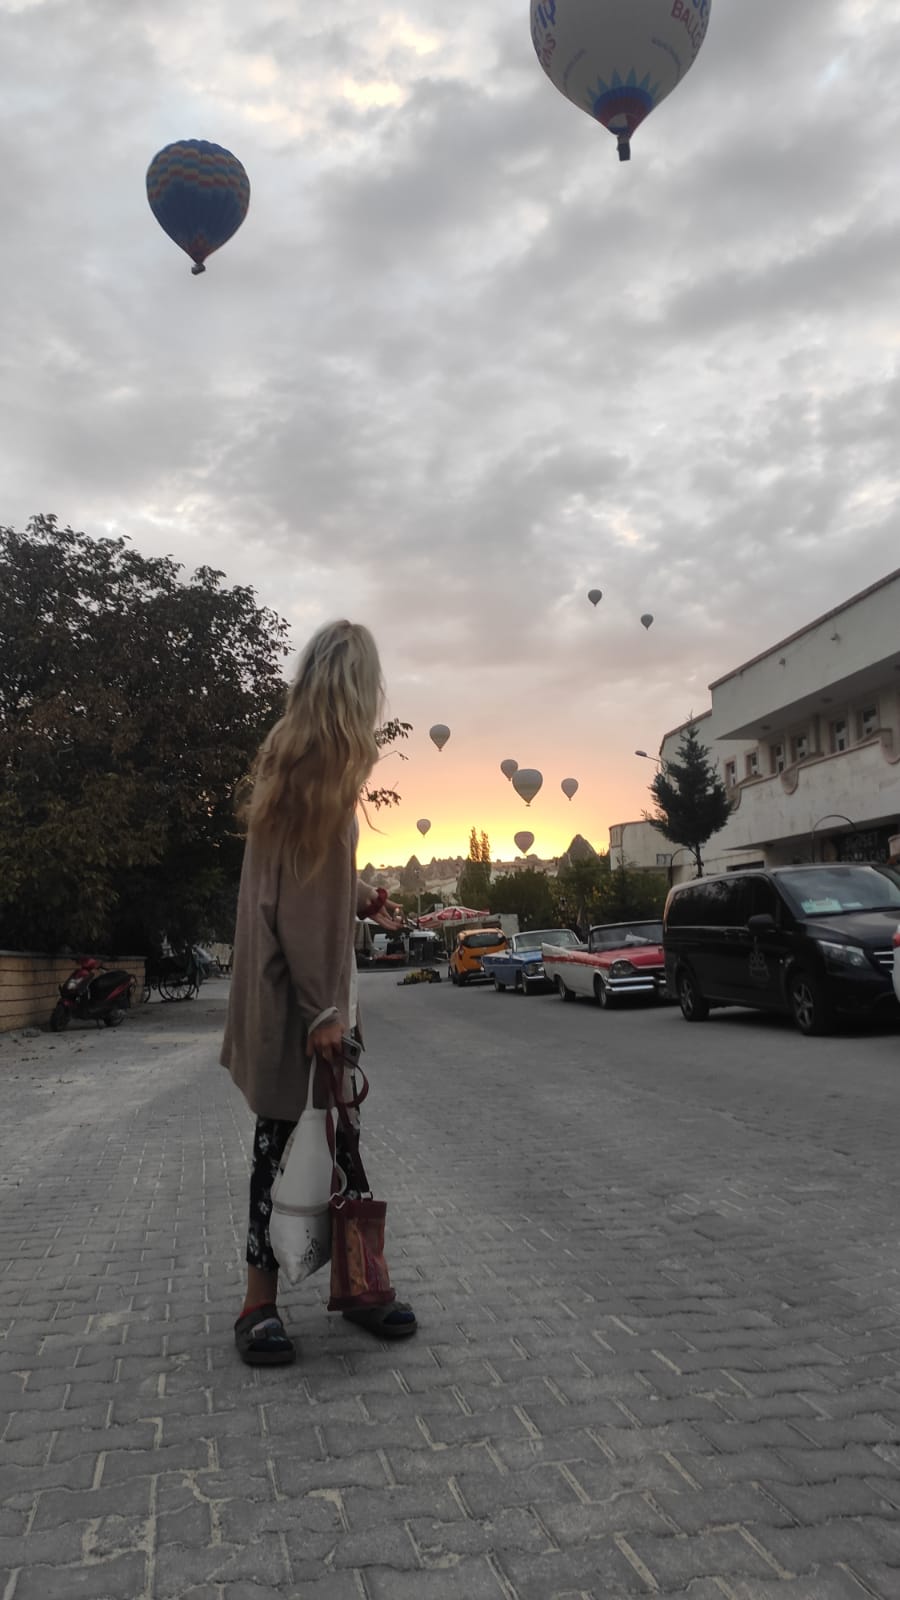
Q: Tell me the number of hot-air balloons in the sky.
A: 10